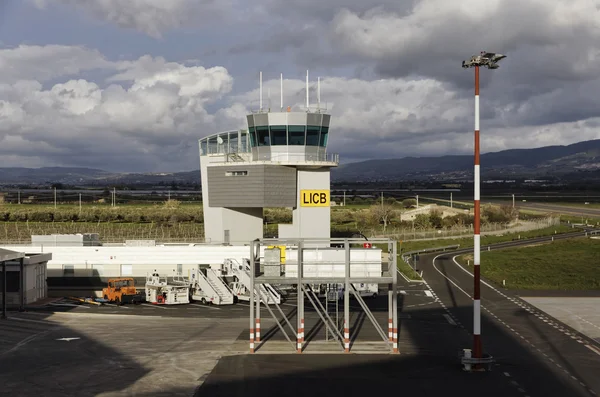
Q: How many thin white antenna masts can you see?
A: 4